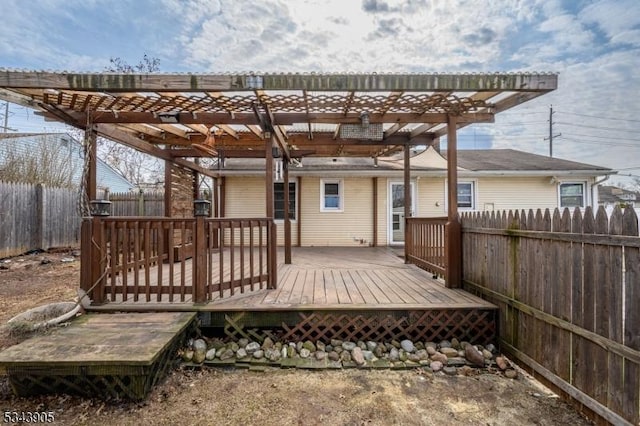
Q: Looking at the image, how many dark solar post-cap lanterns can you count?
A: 2